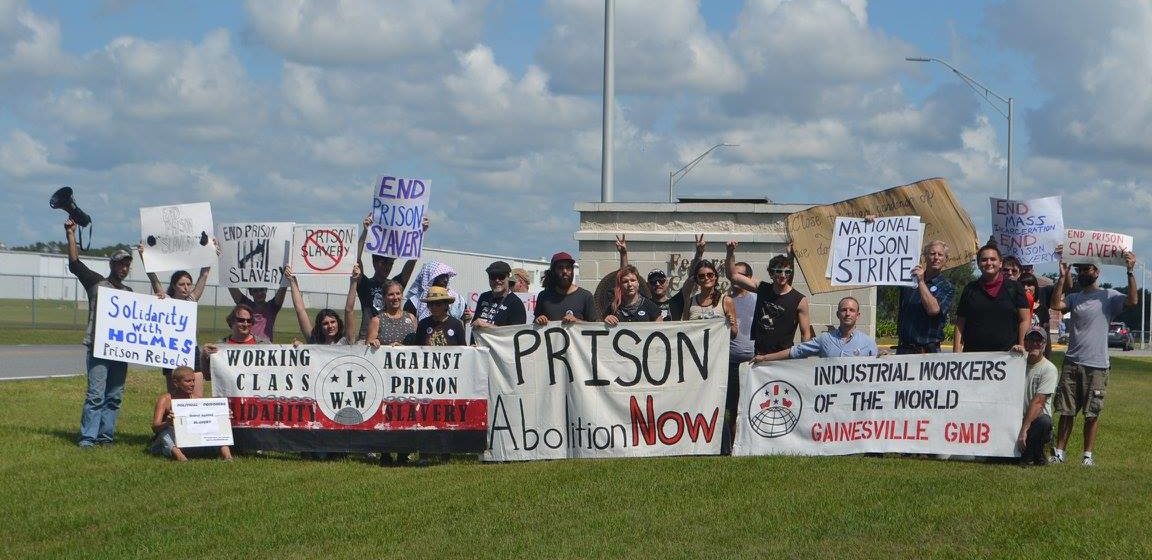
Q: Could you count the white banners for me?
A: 3